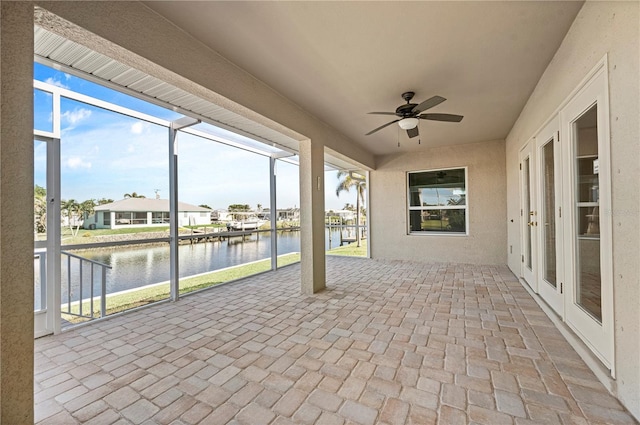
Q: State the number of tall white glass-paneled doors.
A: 3